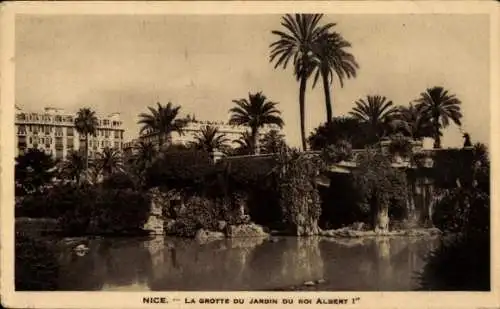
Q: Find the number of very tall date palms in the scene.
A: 2